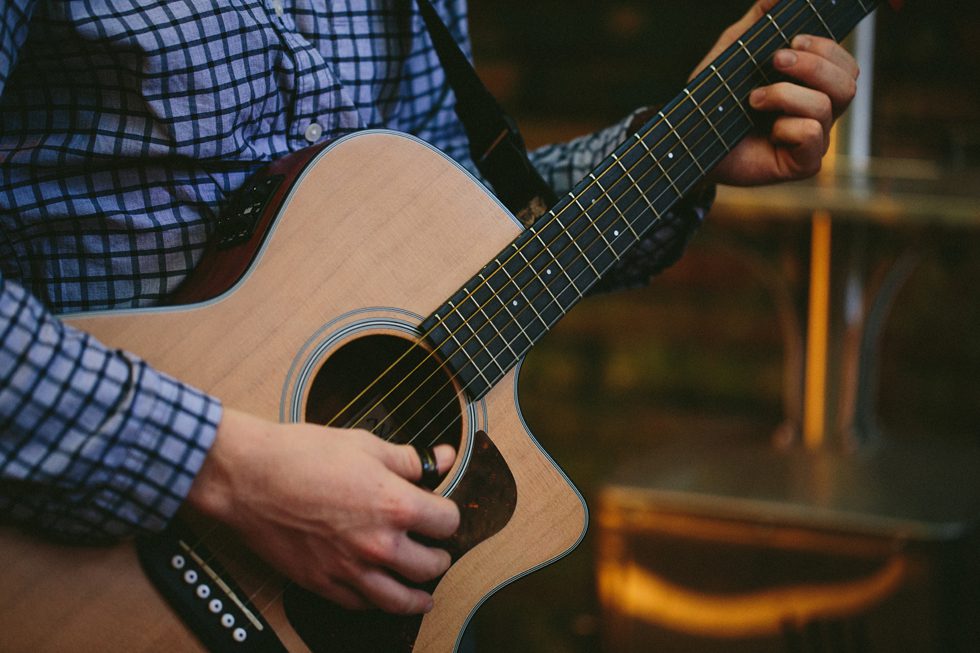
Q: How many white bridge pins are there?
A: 6